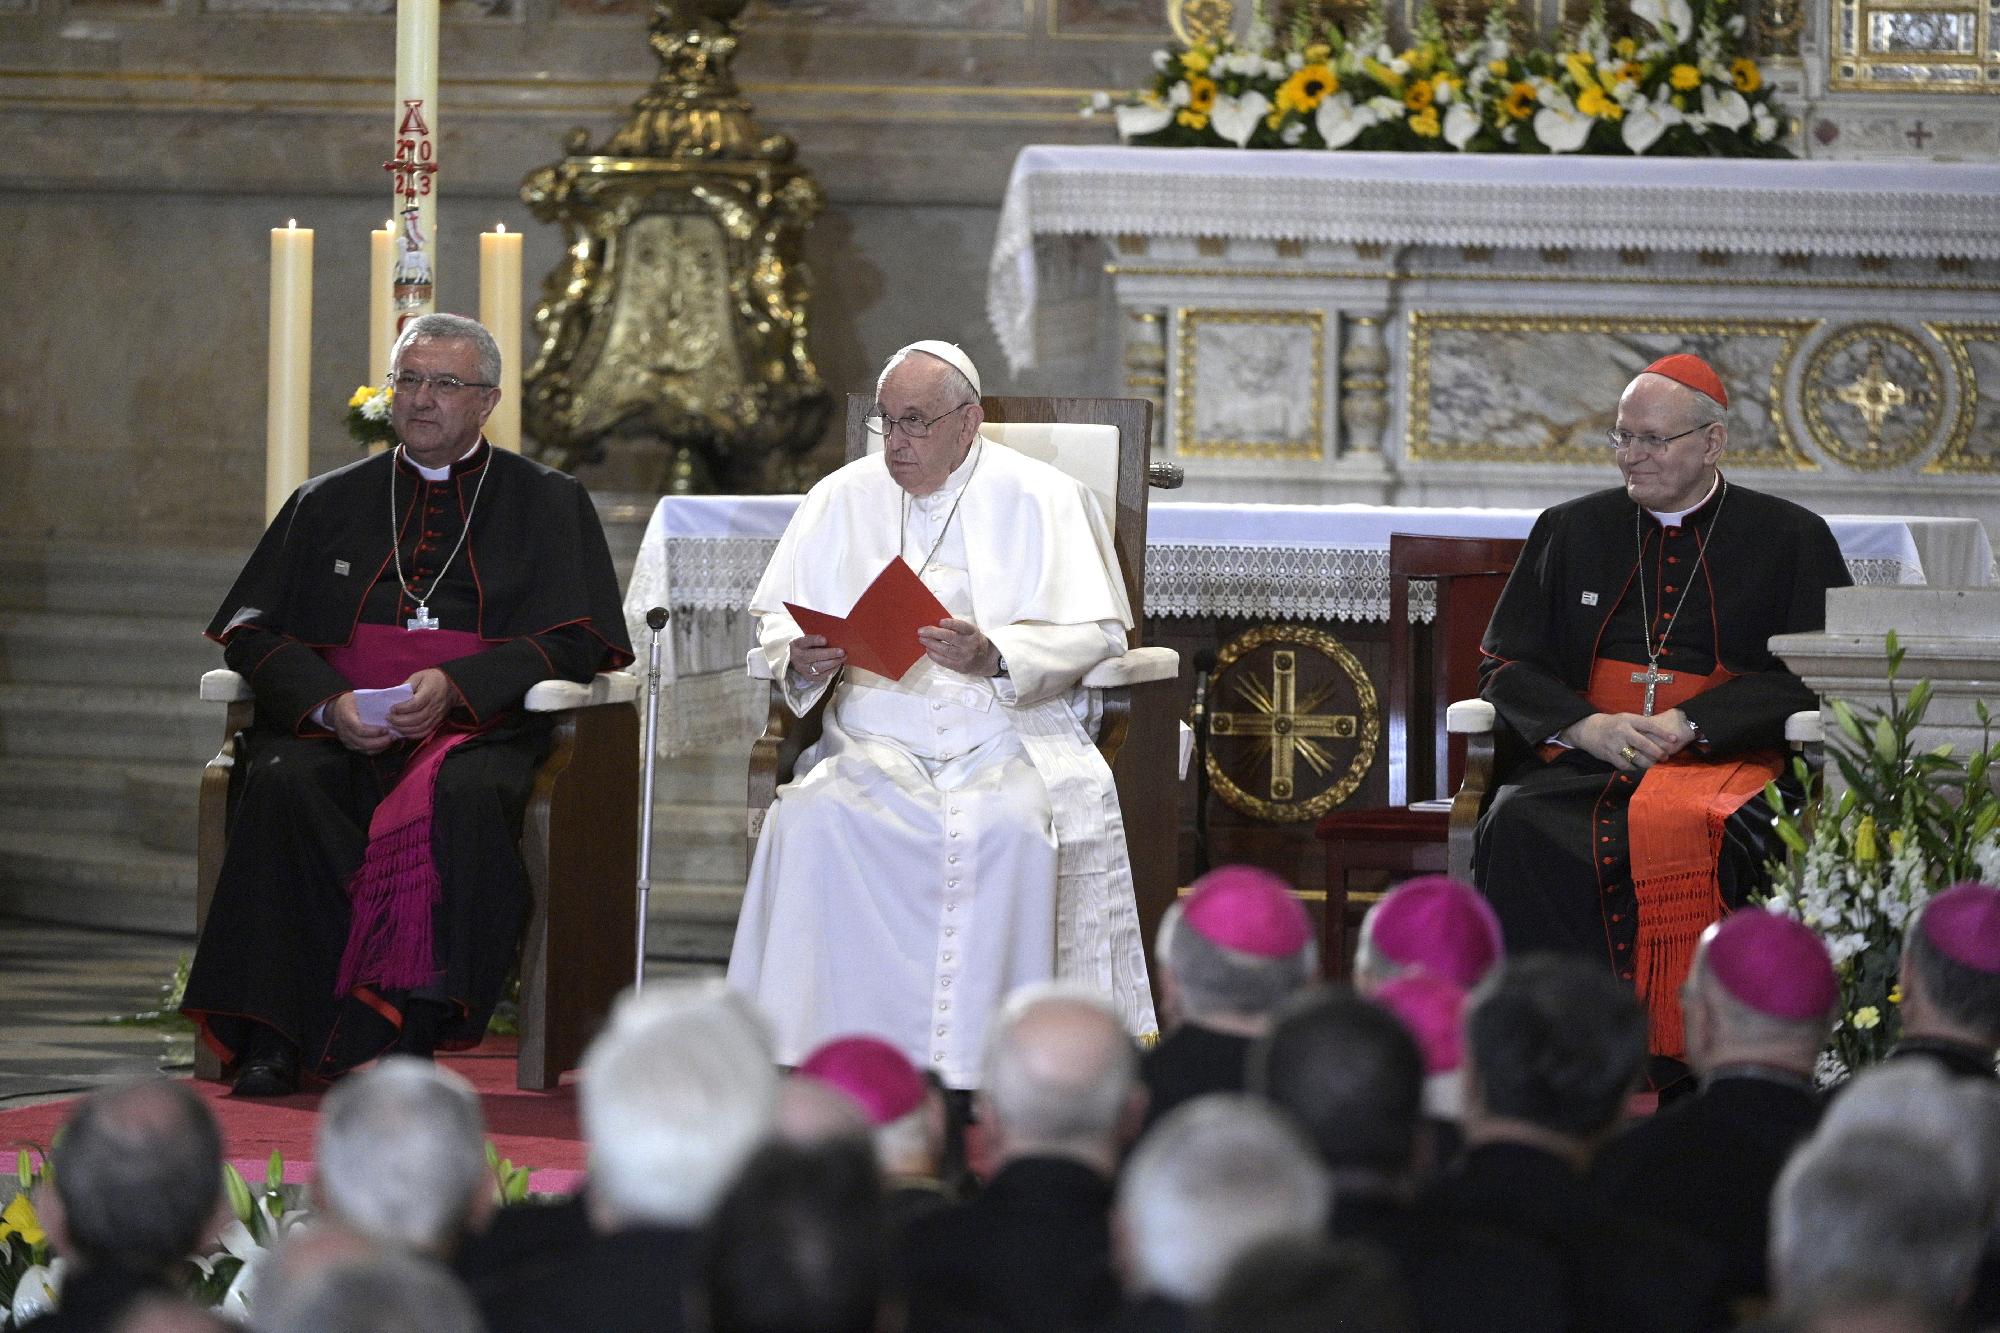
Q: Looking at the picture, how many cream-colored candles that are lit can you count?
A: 3